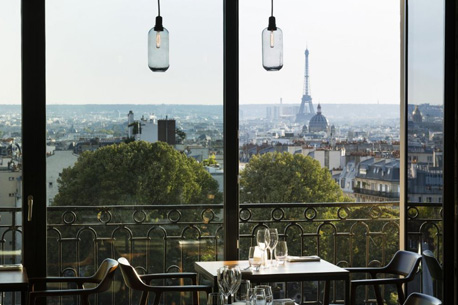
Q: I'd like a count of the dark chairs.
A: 5